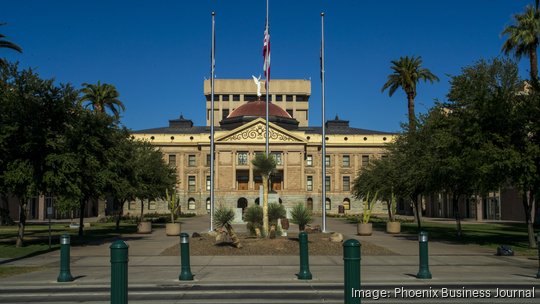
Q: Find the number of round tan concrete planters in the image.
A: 4